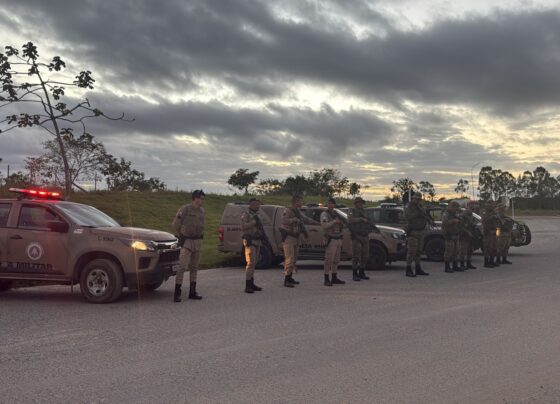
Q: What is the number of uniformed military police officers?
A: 10